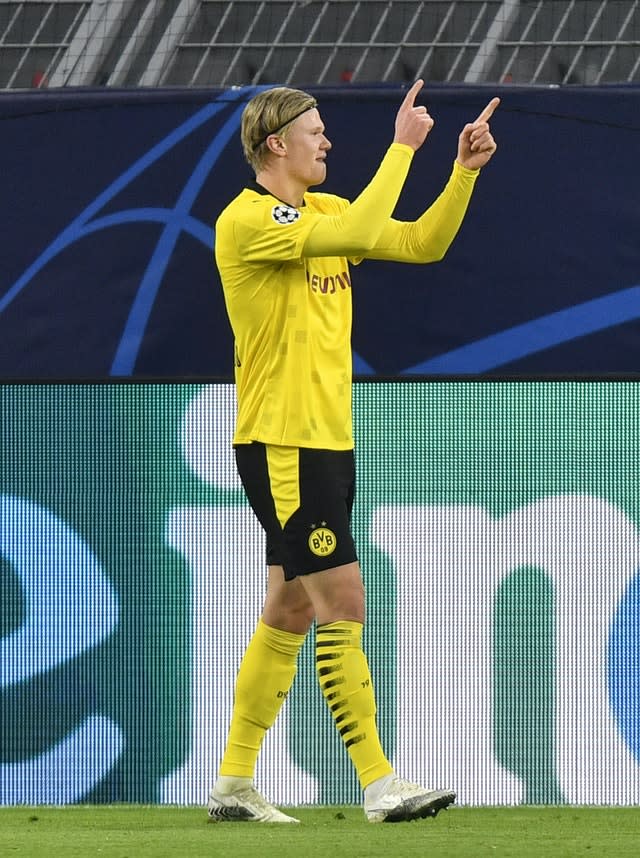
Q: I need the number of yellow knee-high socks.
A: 2